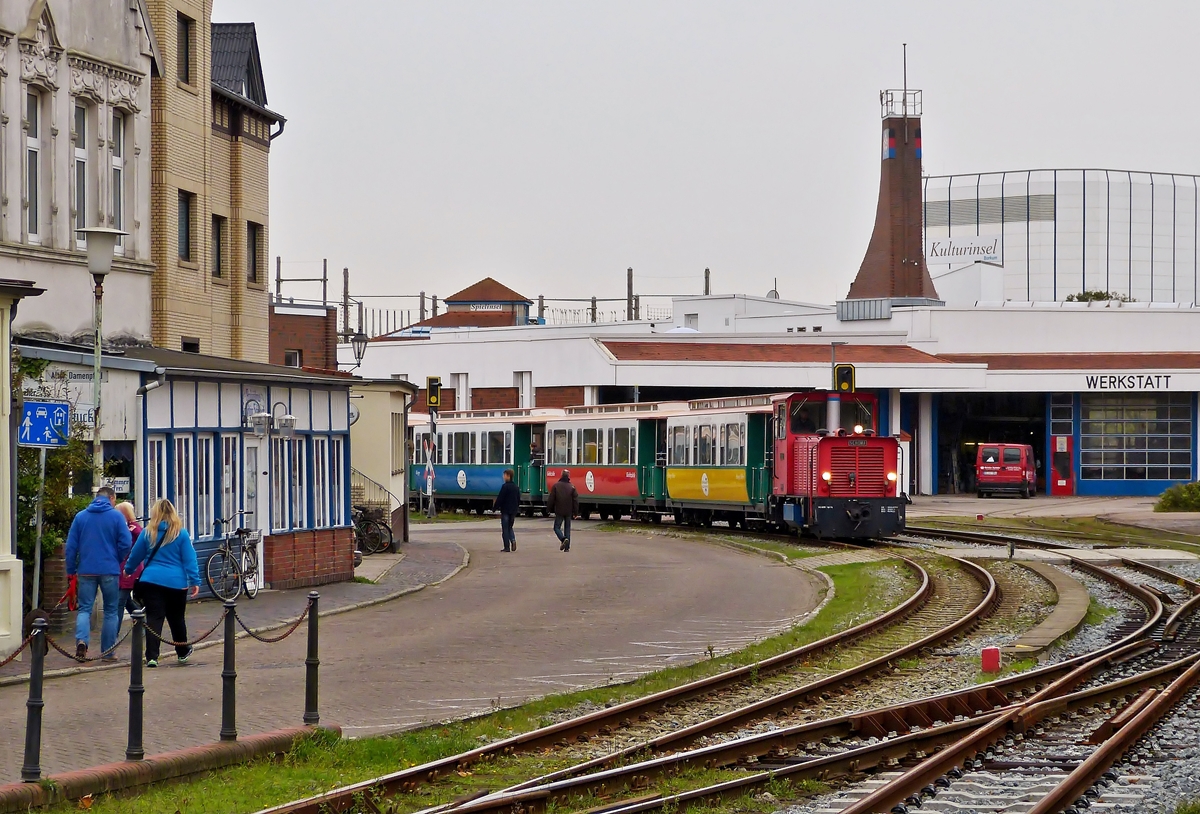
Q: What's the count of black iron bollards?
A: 4